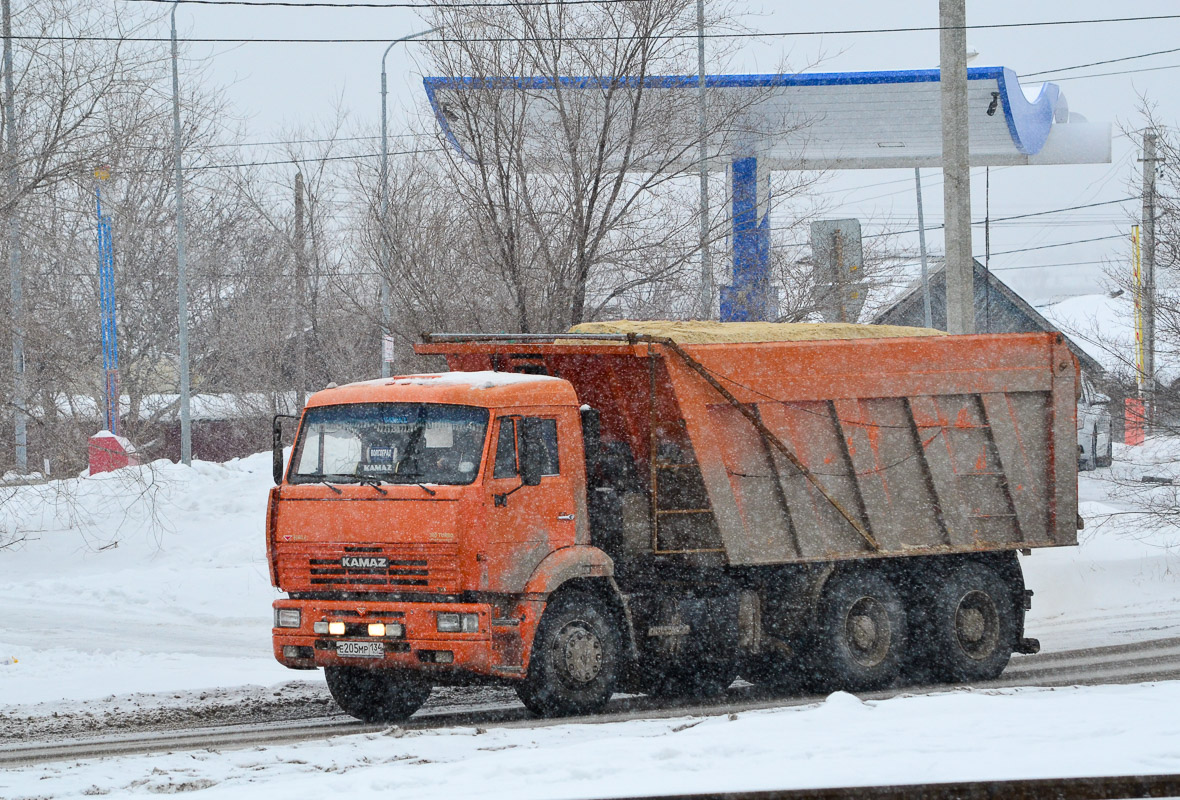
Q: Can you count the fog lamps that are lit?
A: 2